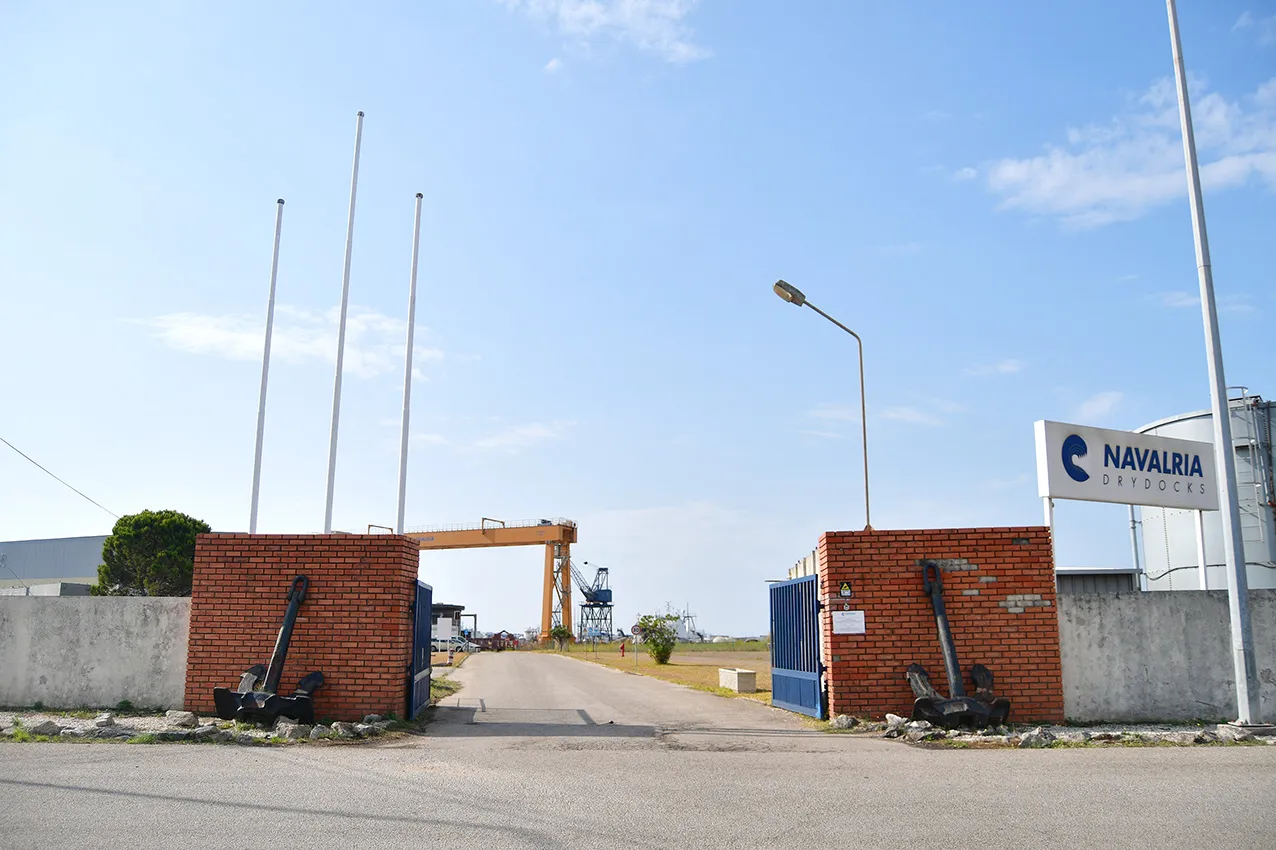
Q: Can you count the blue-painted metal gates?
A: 2